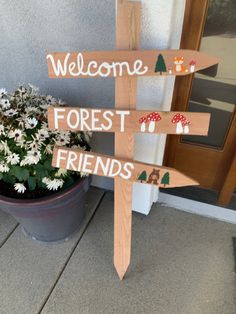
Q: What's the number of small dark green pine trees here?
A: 3